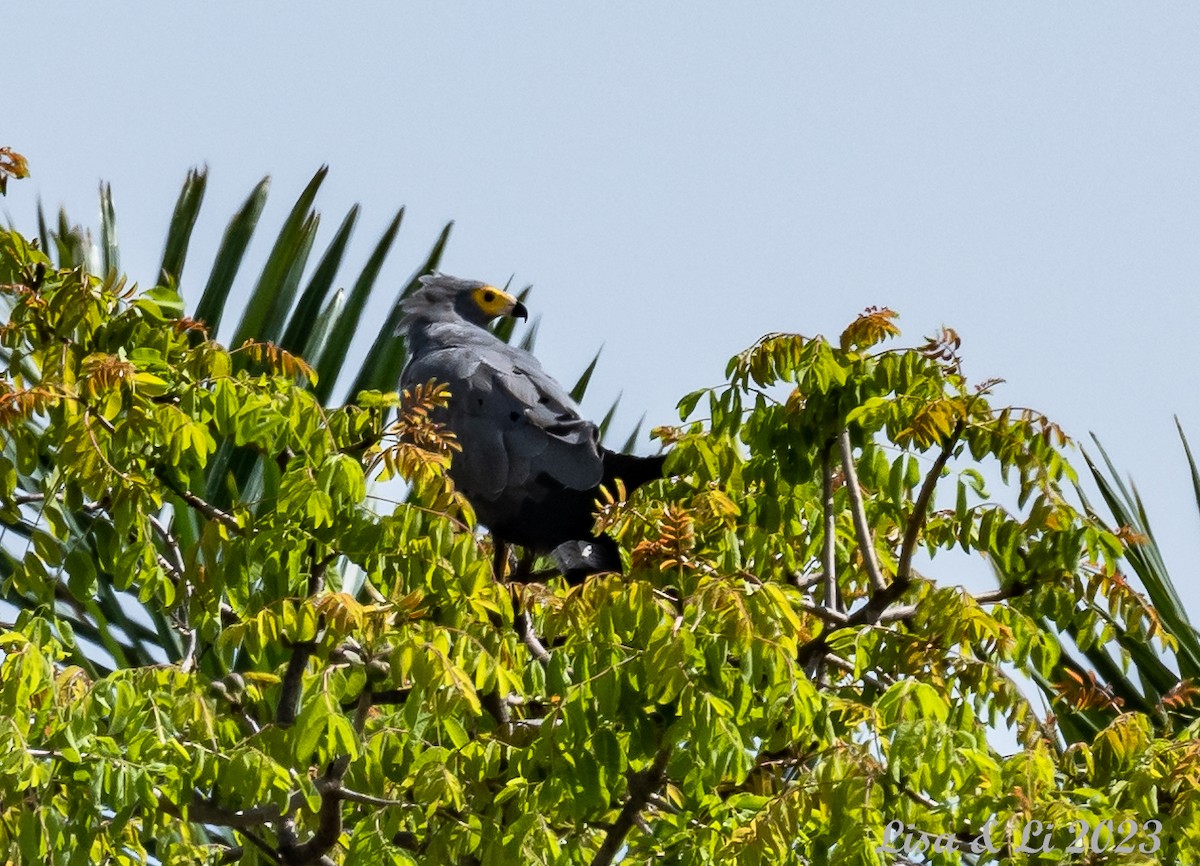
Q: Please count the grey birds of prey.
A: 1